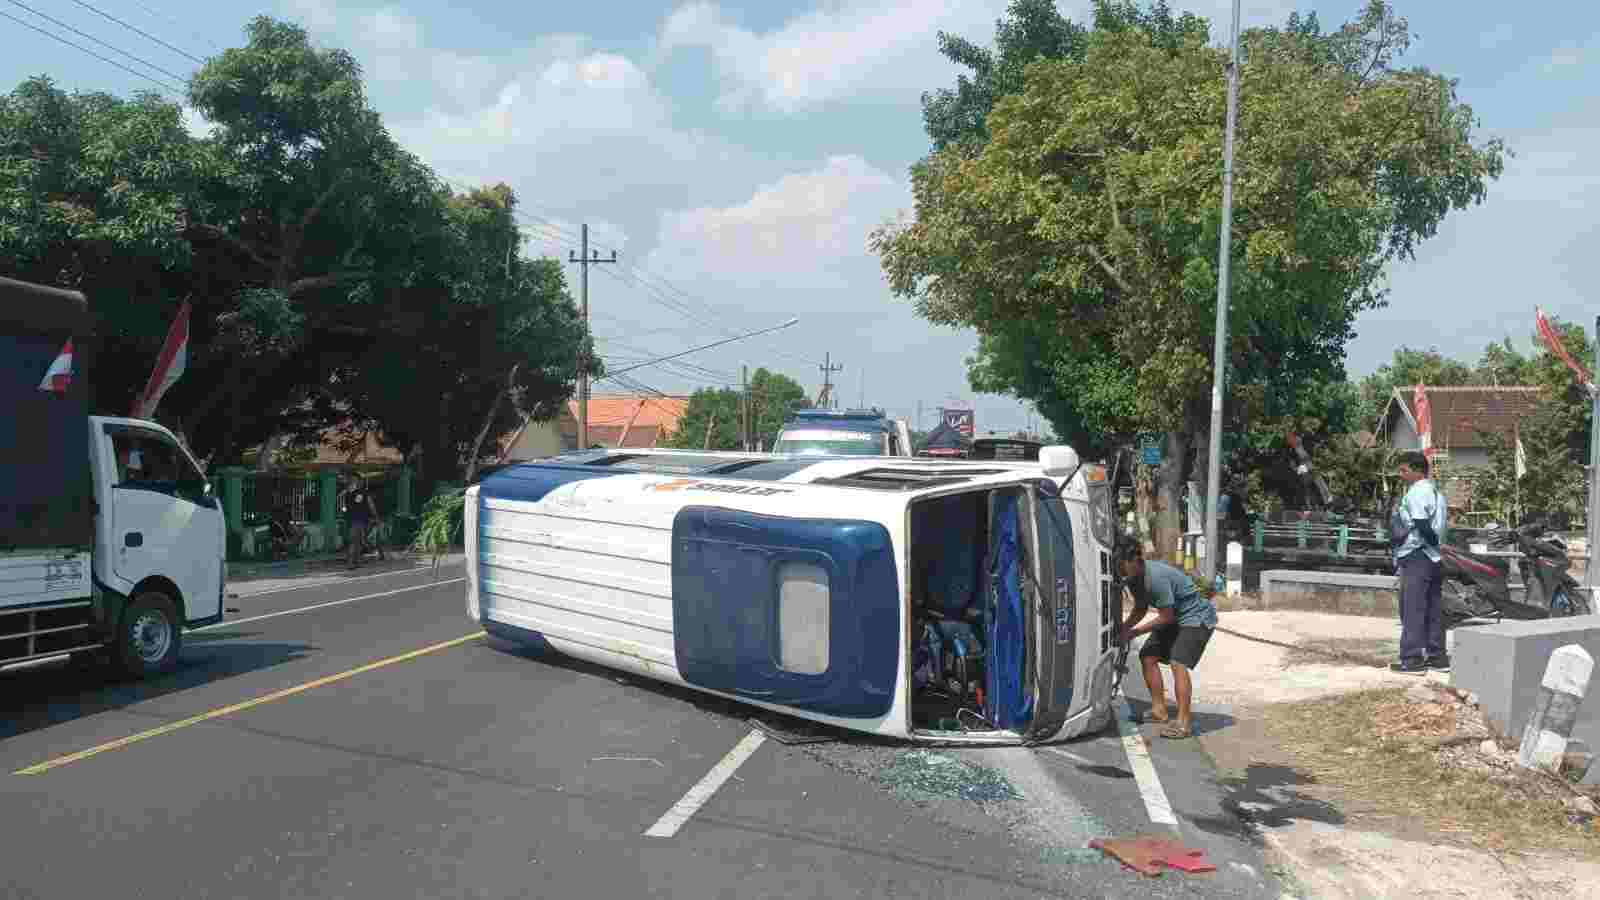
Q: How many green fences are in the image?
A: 2